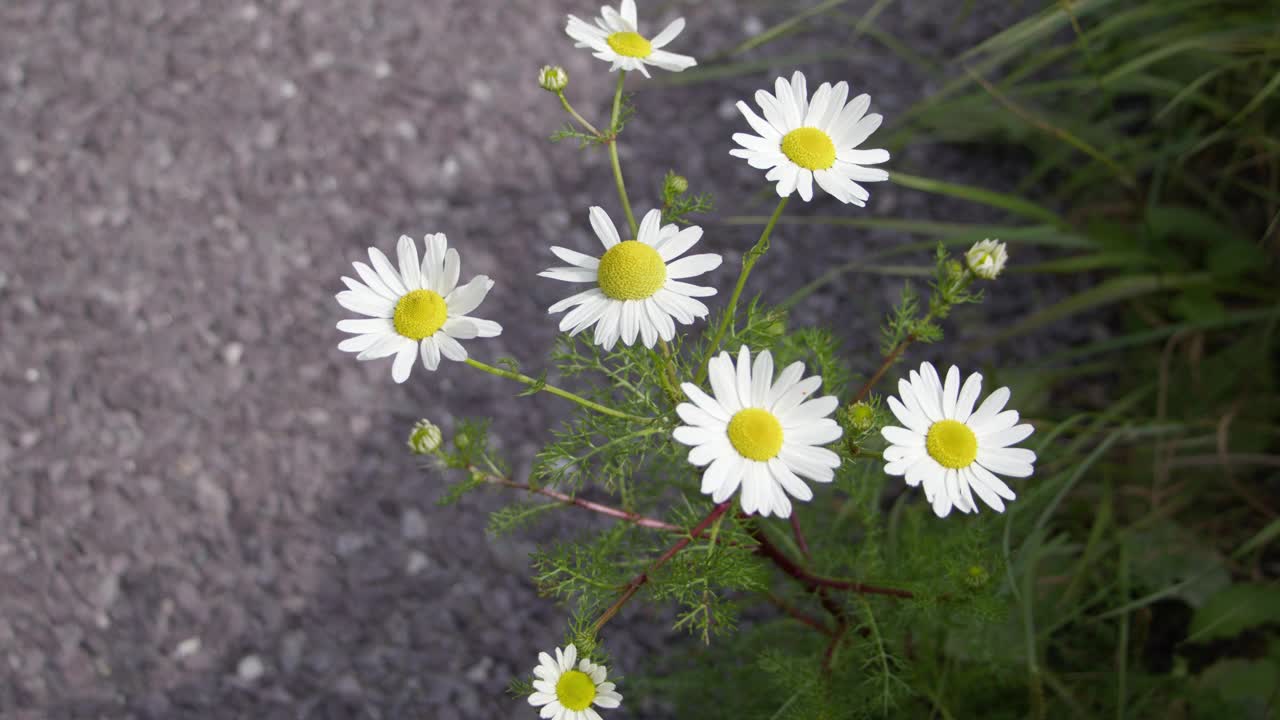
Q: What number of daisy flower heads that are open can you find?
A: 7